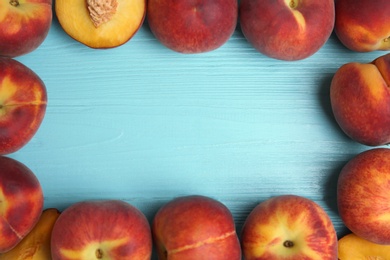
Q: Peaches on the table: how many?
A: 14